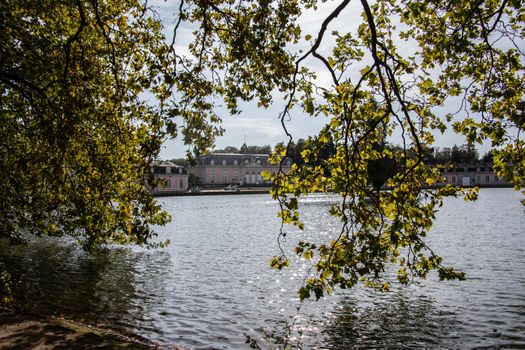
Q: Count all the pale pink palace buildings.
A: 3